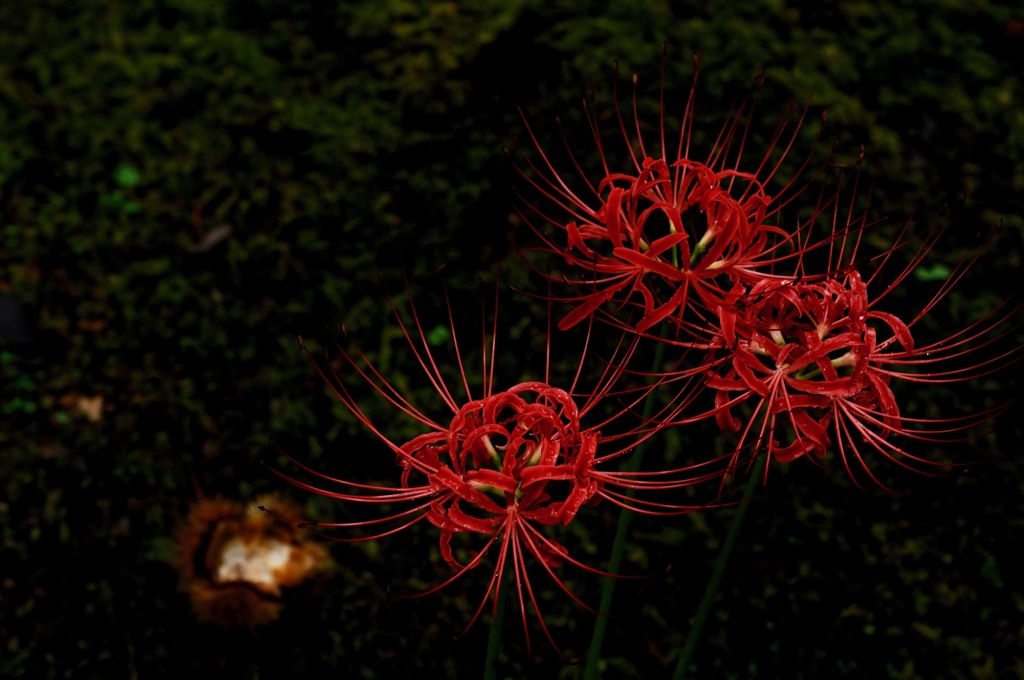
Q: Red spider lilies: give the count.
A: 3